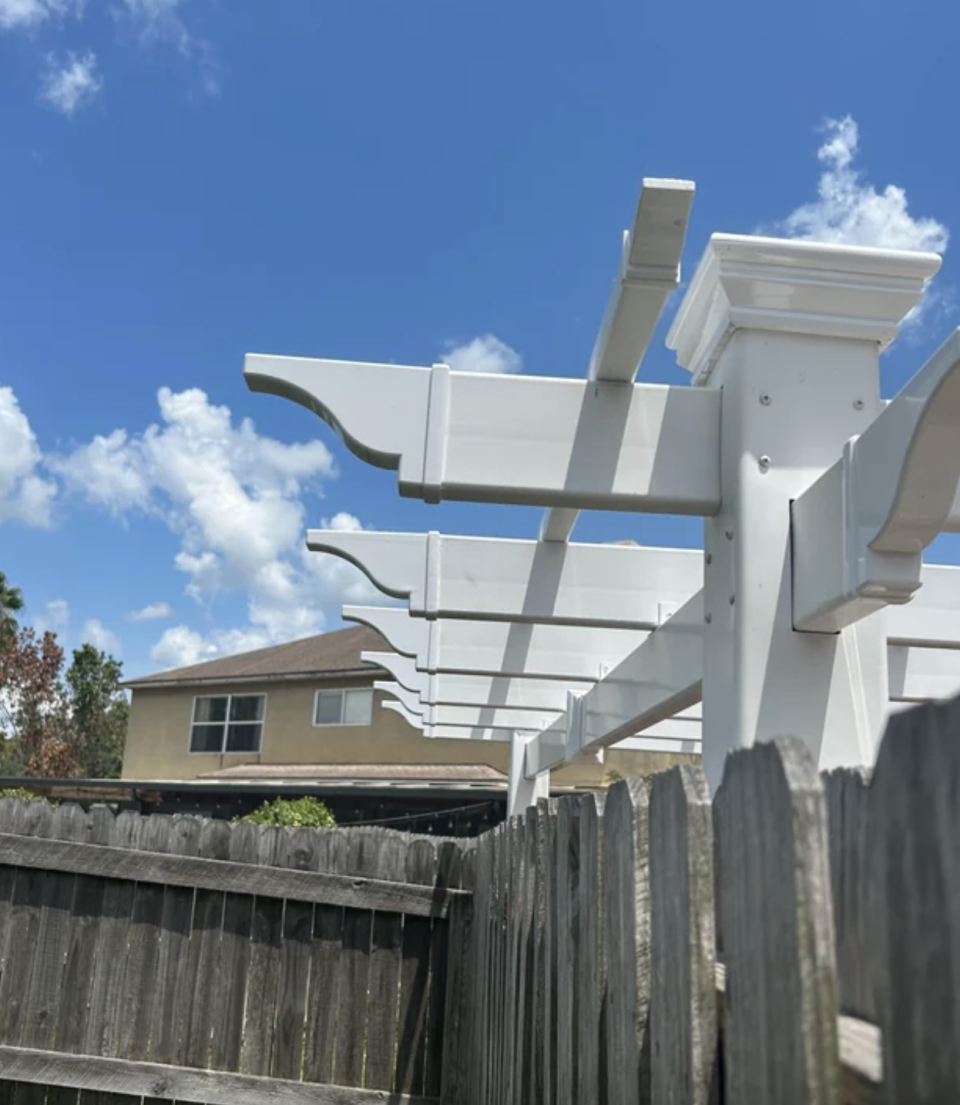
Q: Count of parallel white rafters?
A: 6